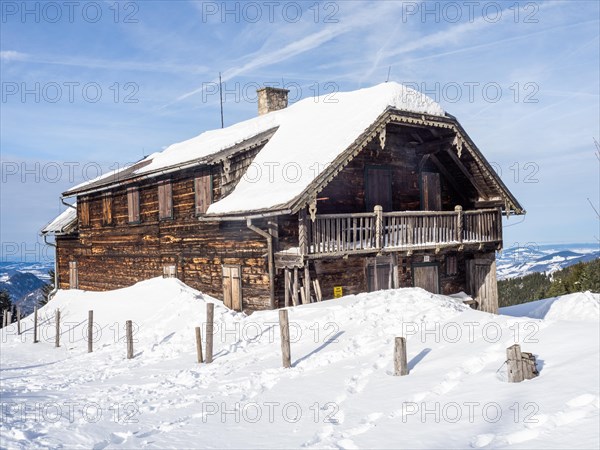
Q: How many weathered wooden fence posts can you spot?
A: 12